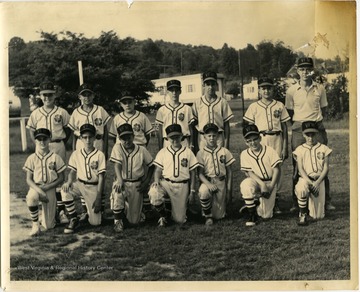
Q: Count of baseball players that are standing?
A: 6